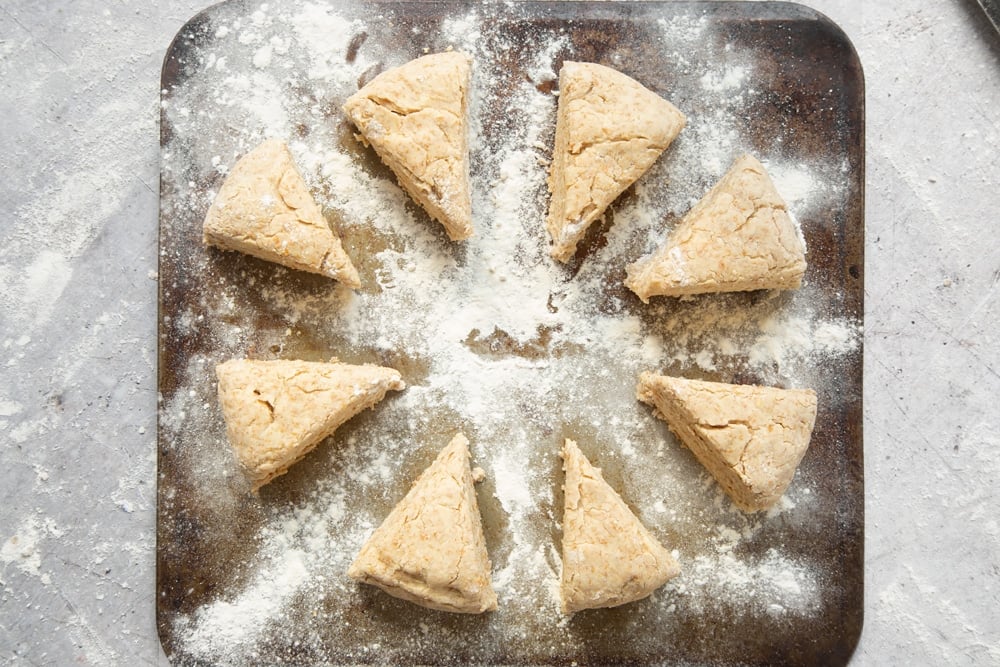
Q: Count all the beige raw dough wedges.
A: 8